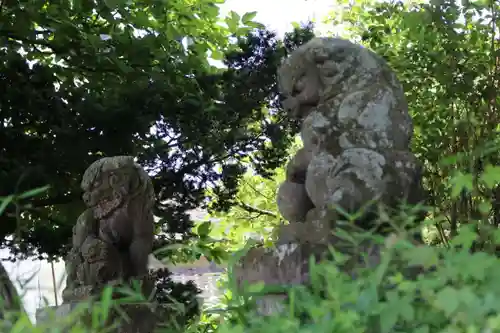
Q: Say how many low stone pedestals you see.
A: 2